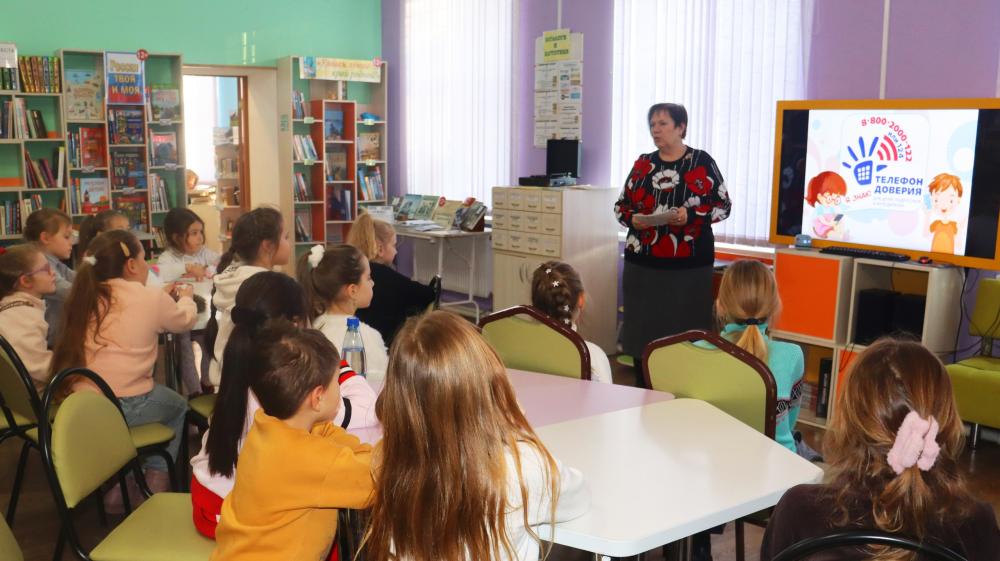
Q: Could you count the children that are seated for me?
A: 14